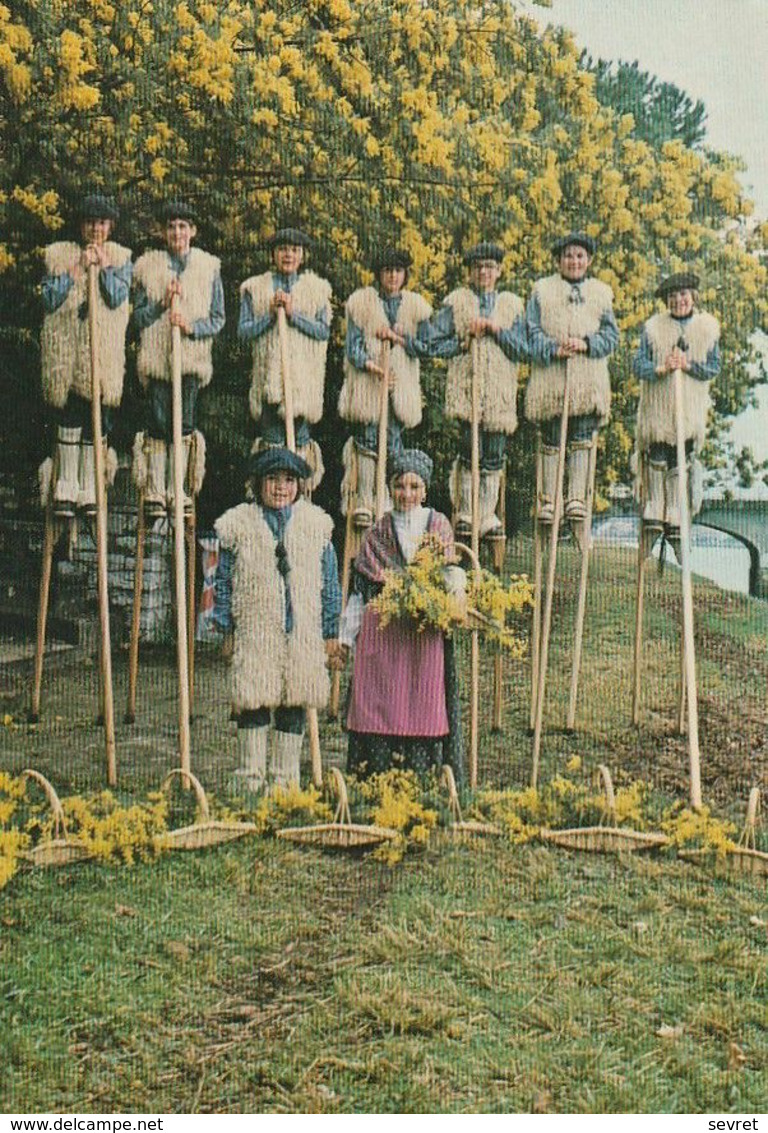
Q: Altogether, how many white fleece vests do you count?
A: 8